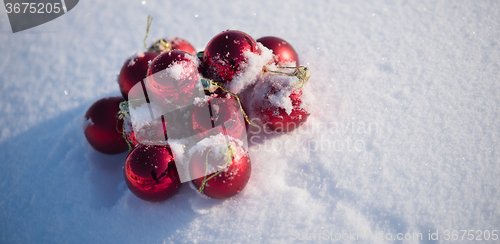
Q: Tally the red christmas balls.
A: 11